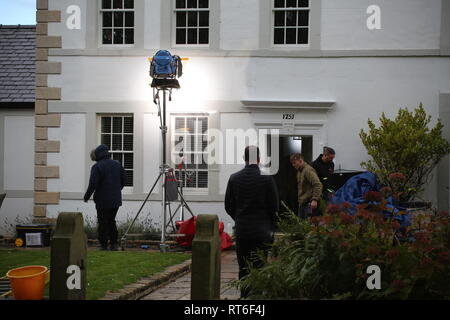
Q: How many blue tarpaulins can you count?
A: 1